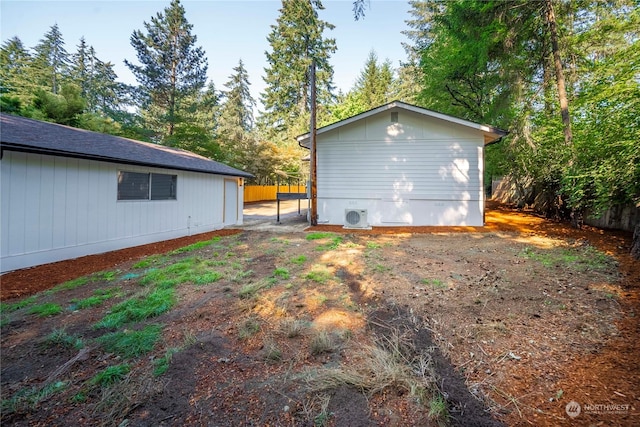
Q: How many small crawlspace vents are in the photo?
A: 2